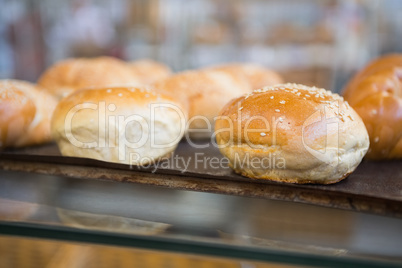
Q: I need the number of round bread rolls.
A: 2